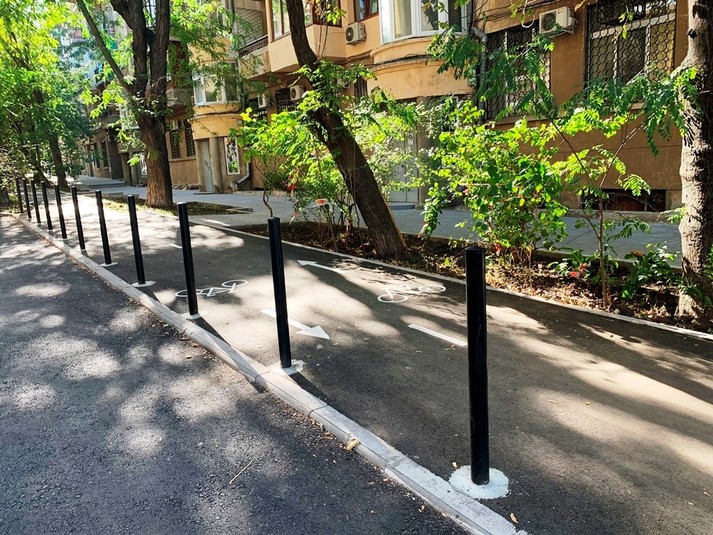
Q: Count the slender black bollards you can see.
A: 11